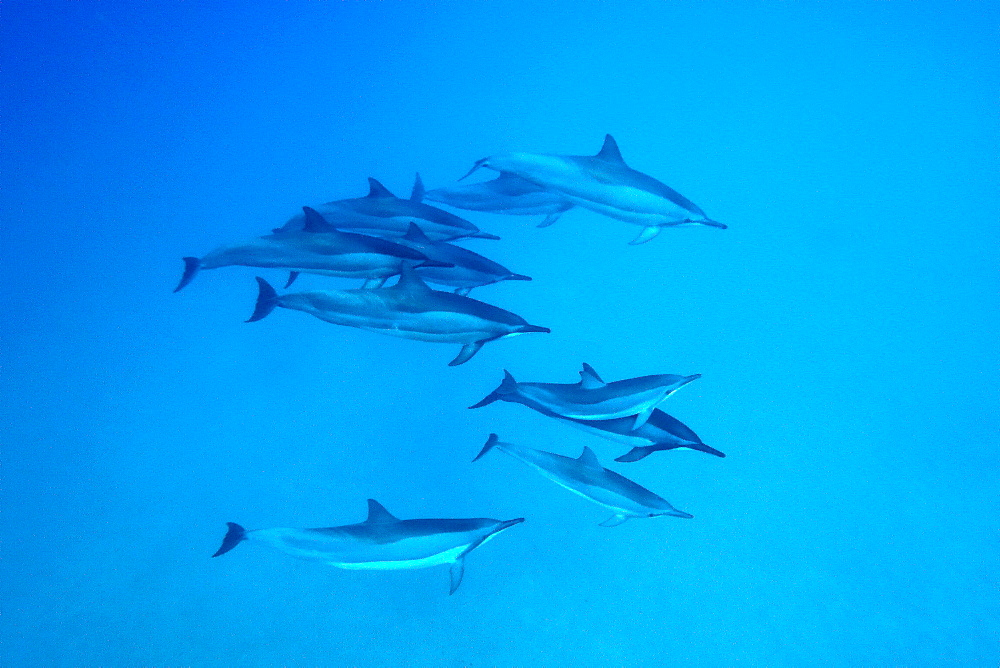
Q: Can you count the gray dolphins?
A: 10